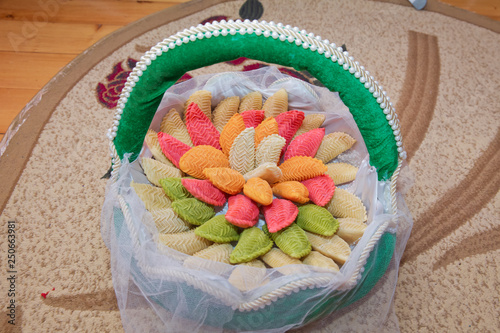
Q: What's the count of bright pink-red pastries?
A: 9